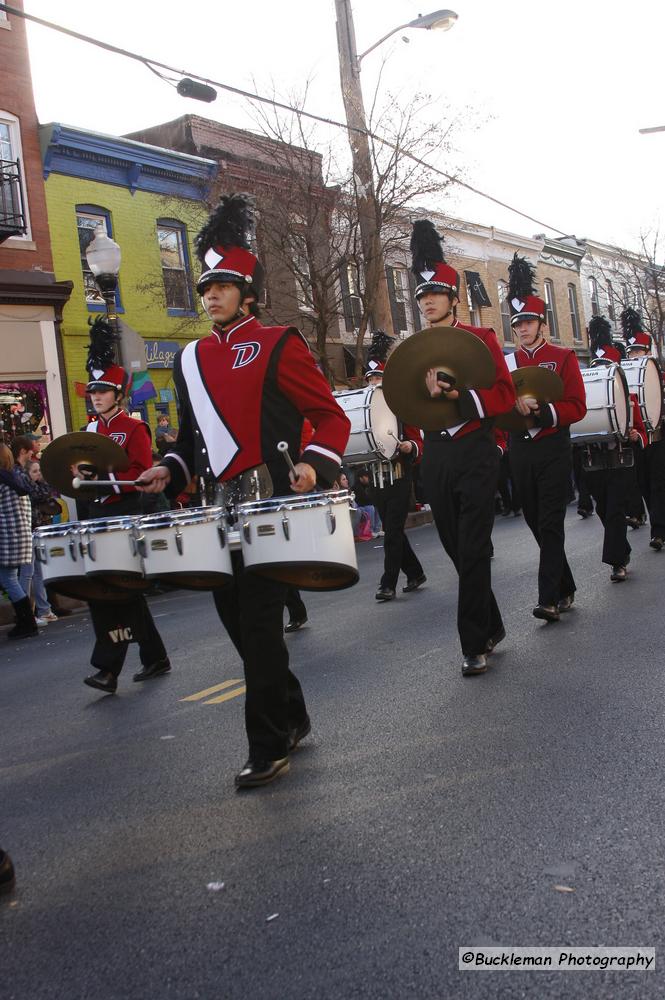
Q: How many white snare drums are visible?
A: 4